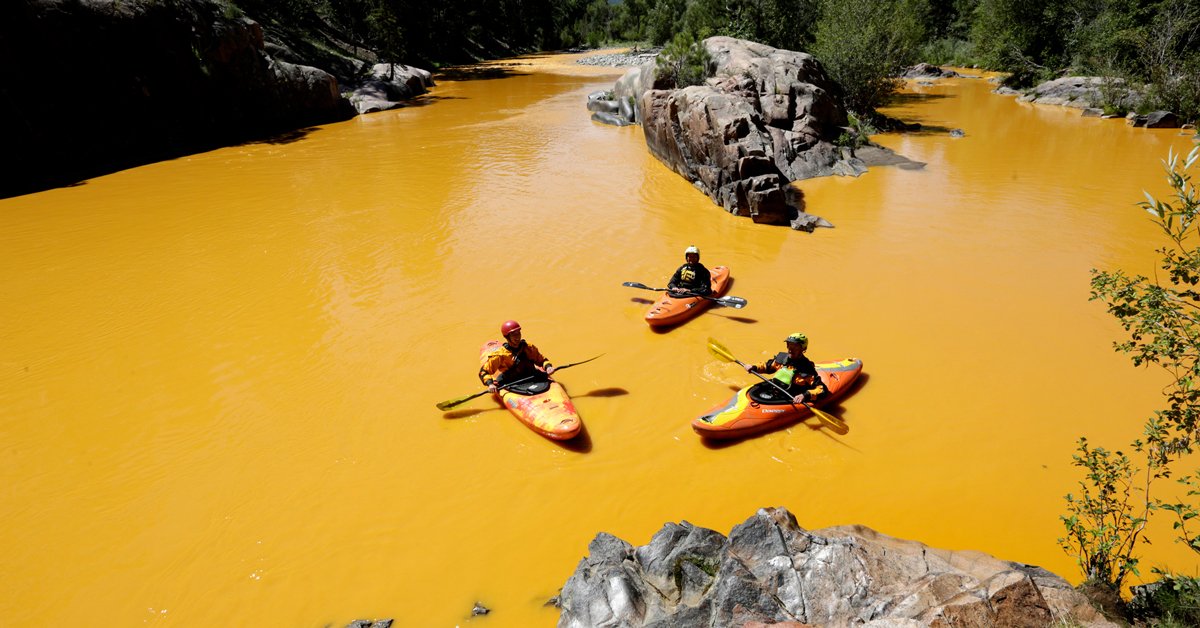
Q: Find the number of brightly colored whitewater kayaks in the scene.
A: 3